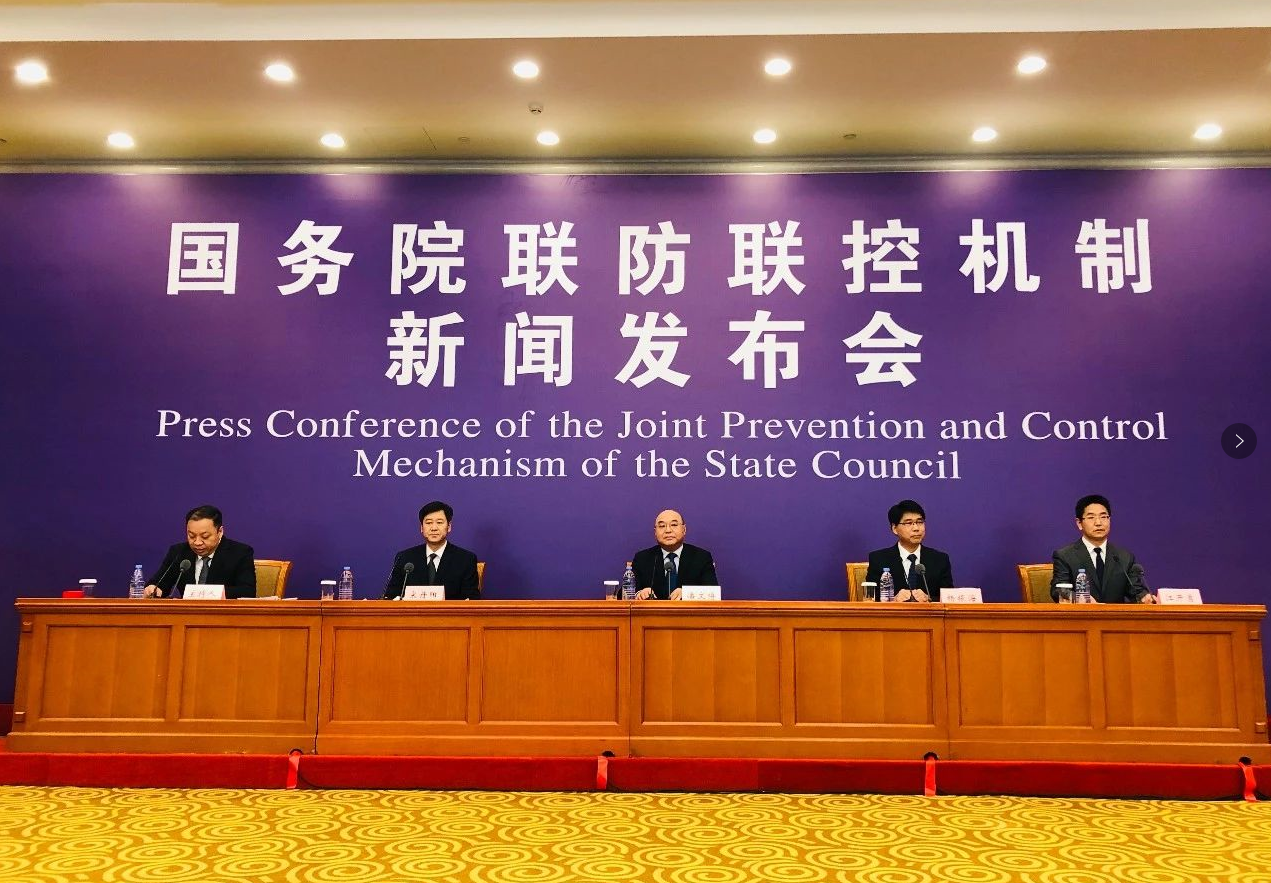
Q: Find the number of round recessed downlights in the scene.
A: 11